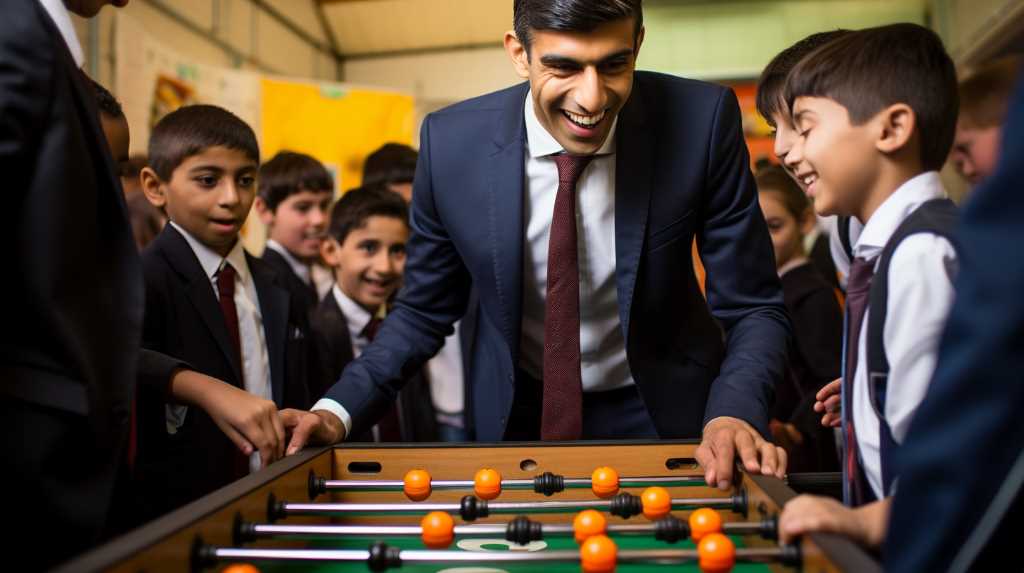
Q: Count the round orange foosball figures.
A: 10